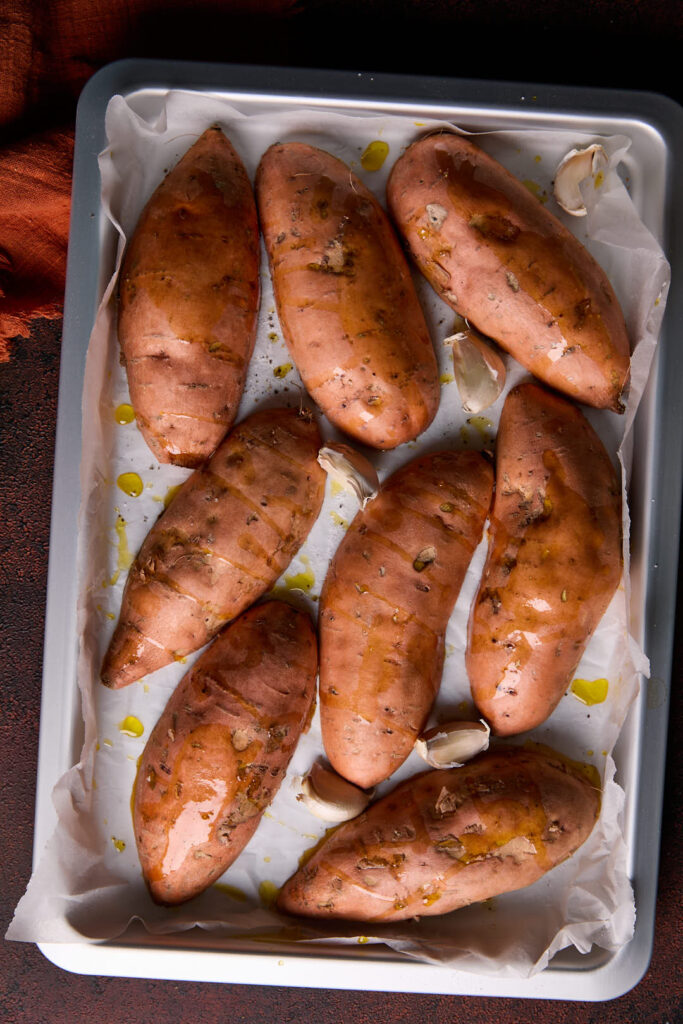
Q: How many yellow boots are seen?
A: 0